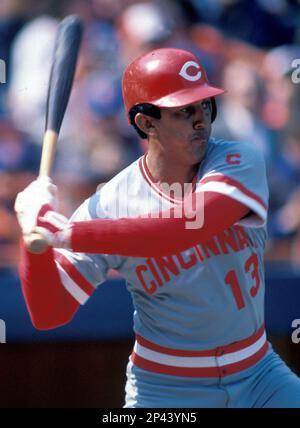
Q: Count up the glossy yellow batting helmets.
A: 0